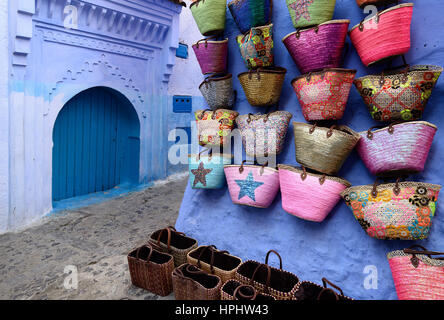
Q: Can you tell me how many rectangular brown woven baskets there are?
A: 7